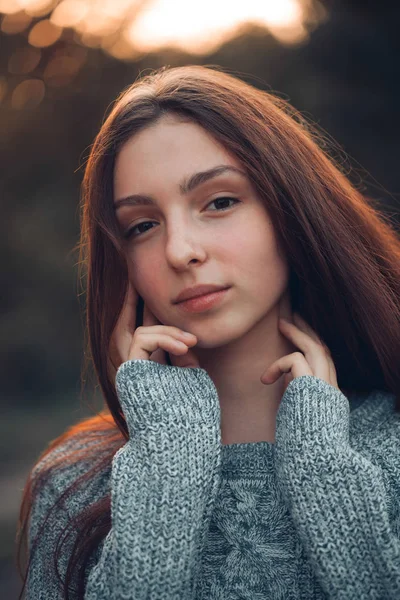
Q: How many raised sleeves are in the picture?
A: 2